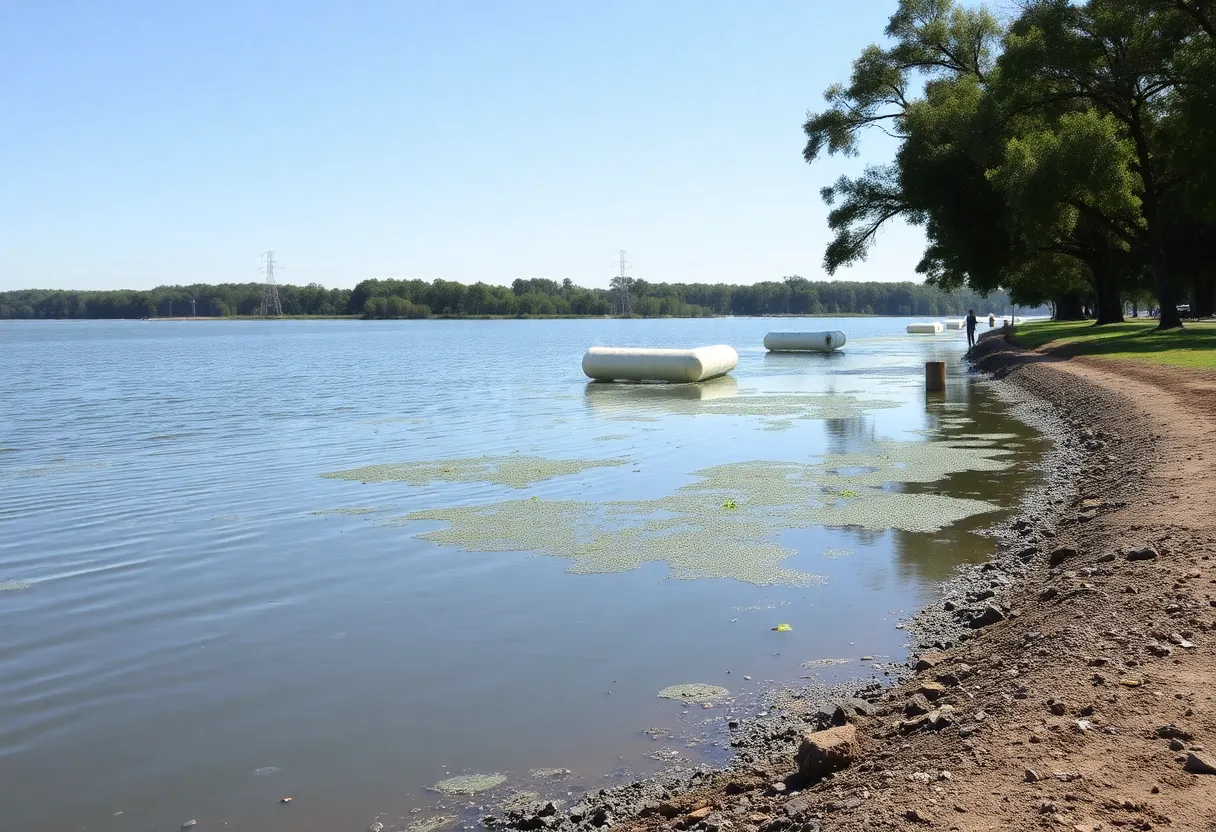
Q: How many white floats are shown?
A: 4